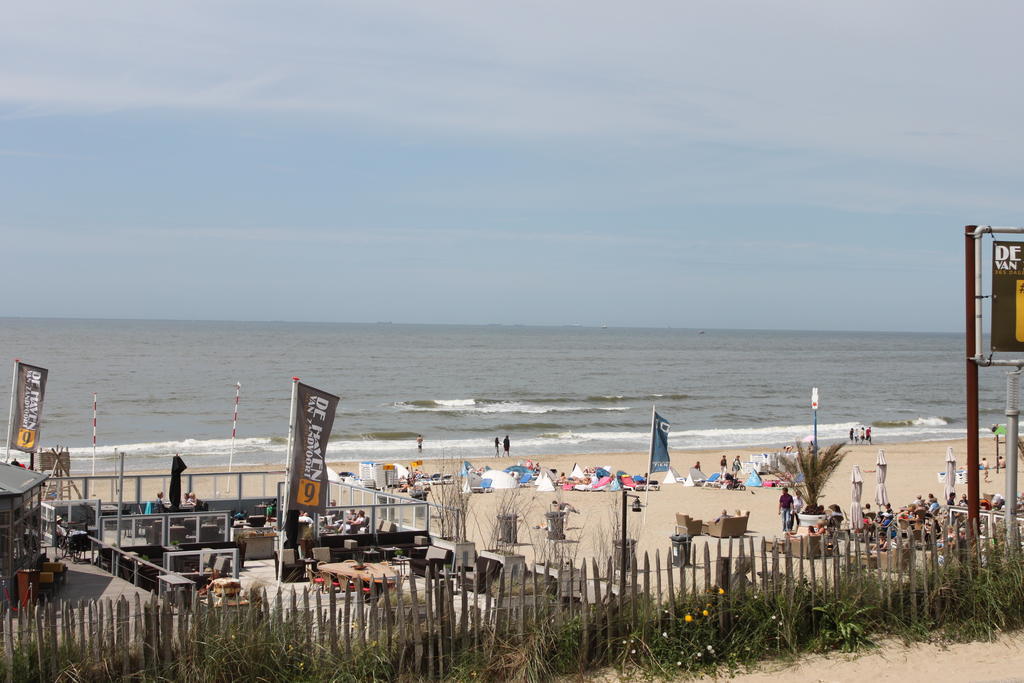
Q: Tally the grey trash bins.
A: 4